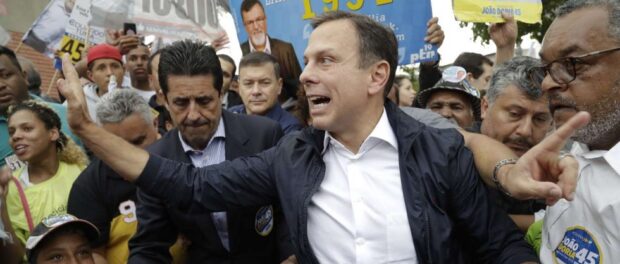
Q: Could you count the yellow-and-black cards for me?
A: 1